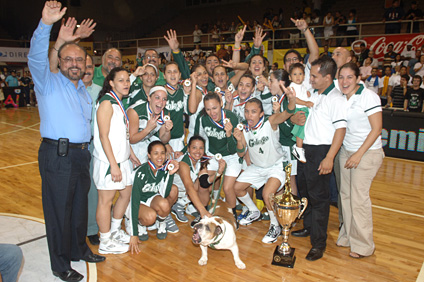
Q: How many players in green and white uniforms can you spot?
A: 13